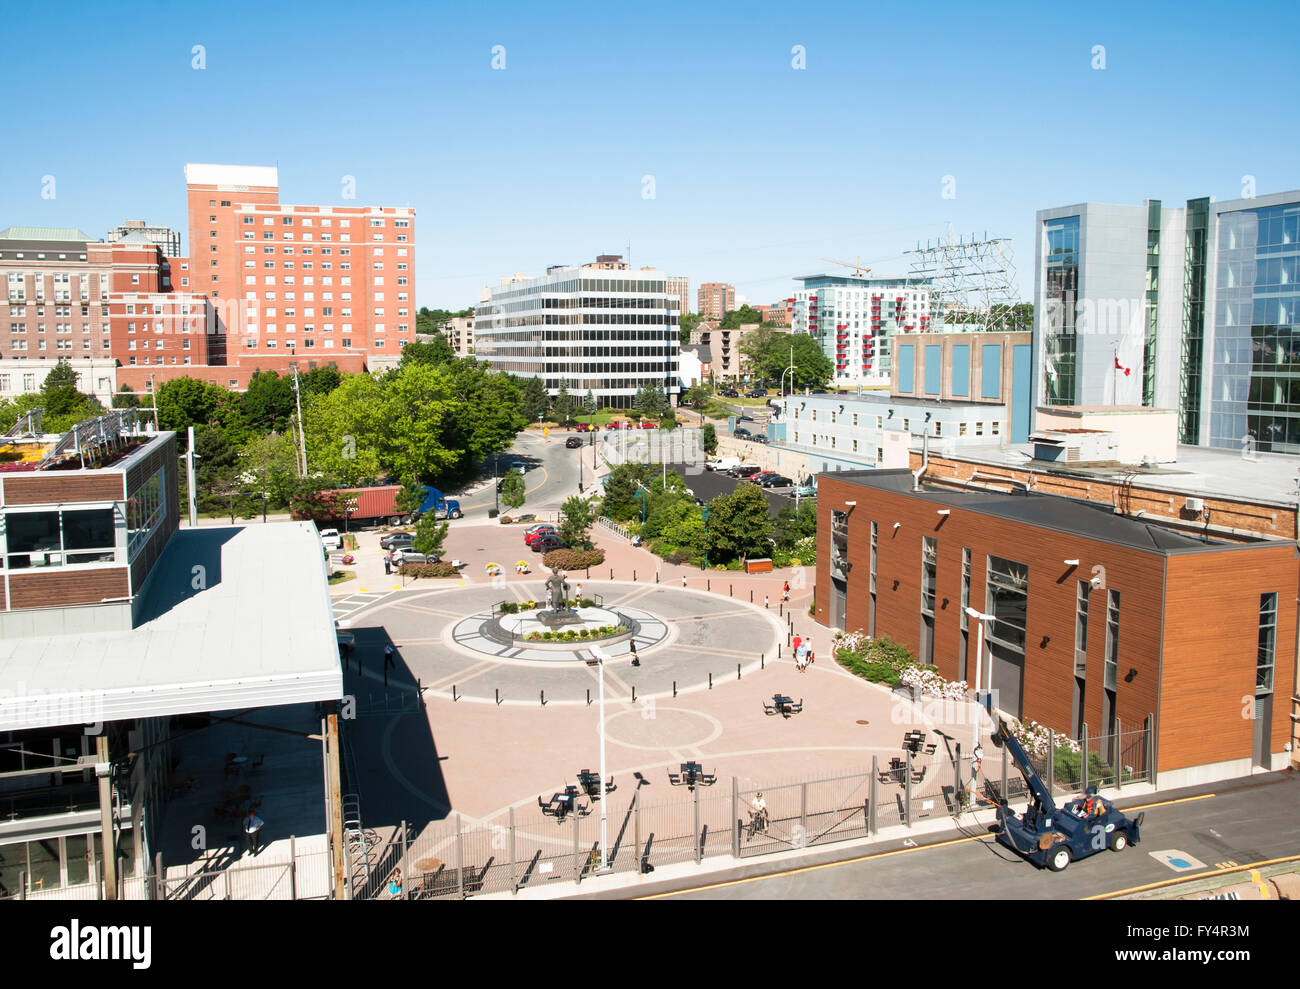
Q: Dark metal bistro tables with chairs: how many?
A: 6